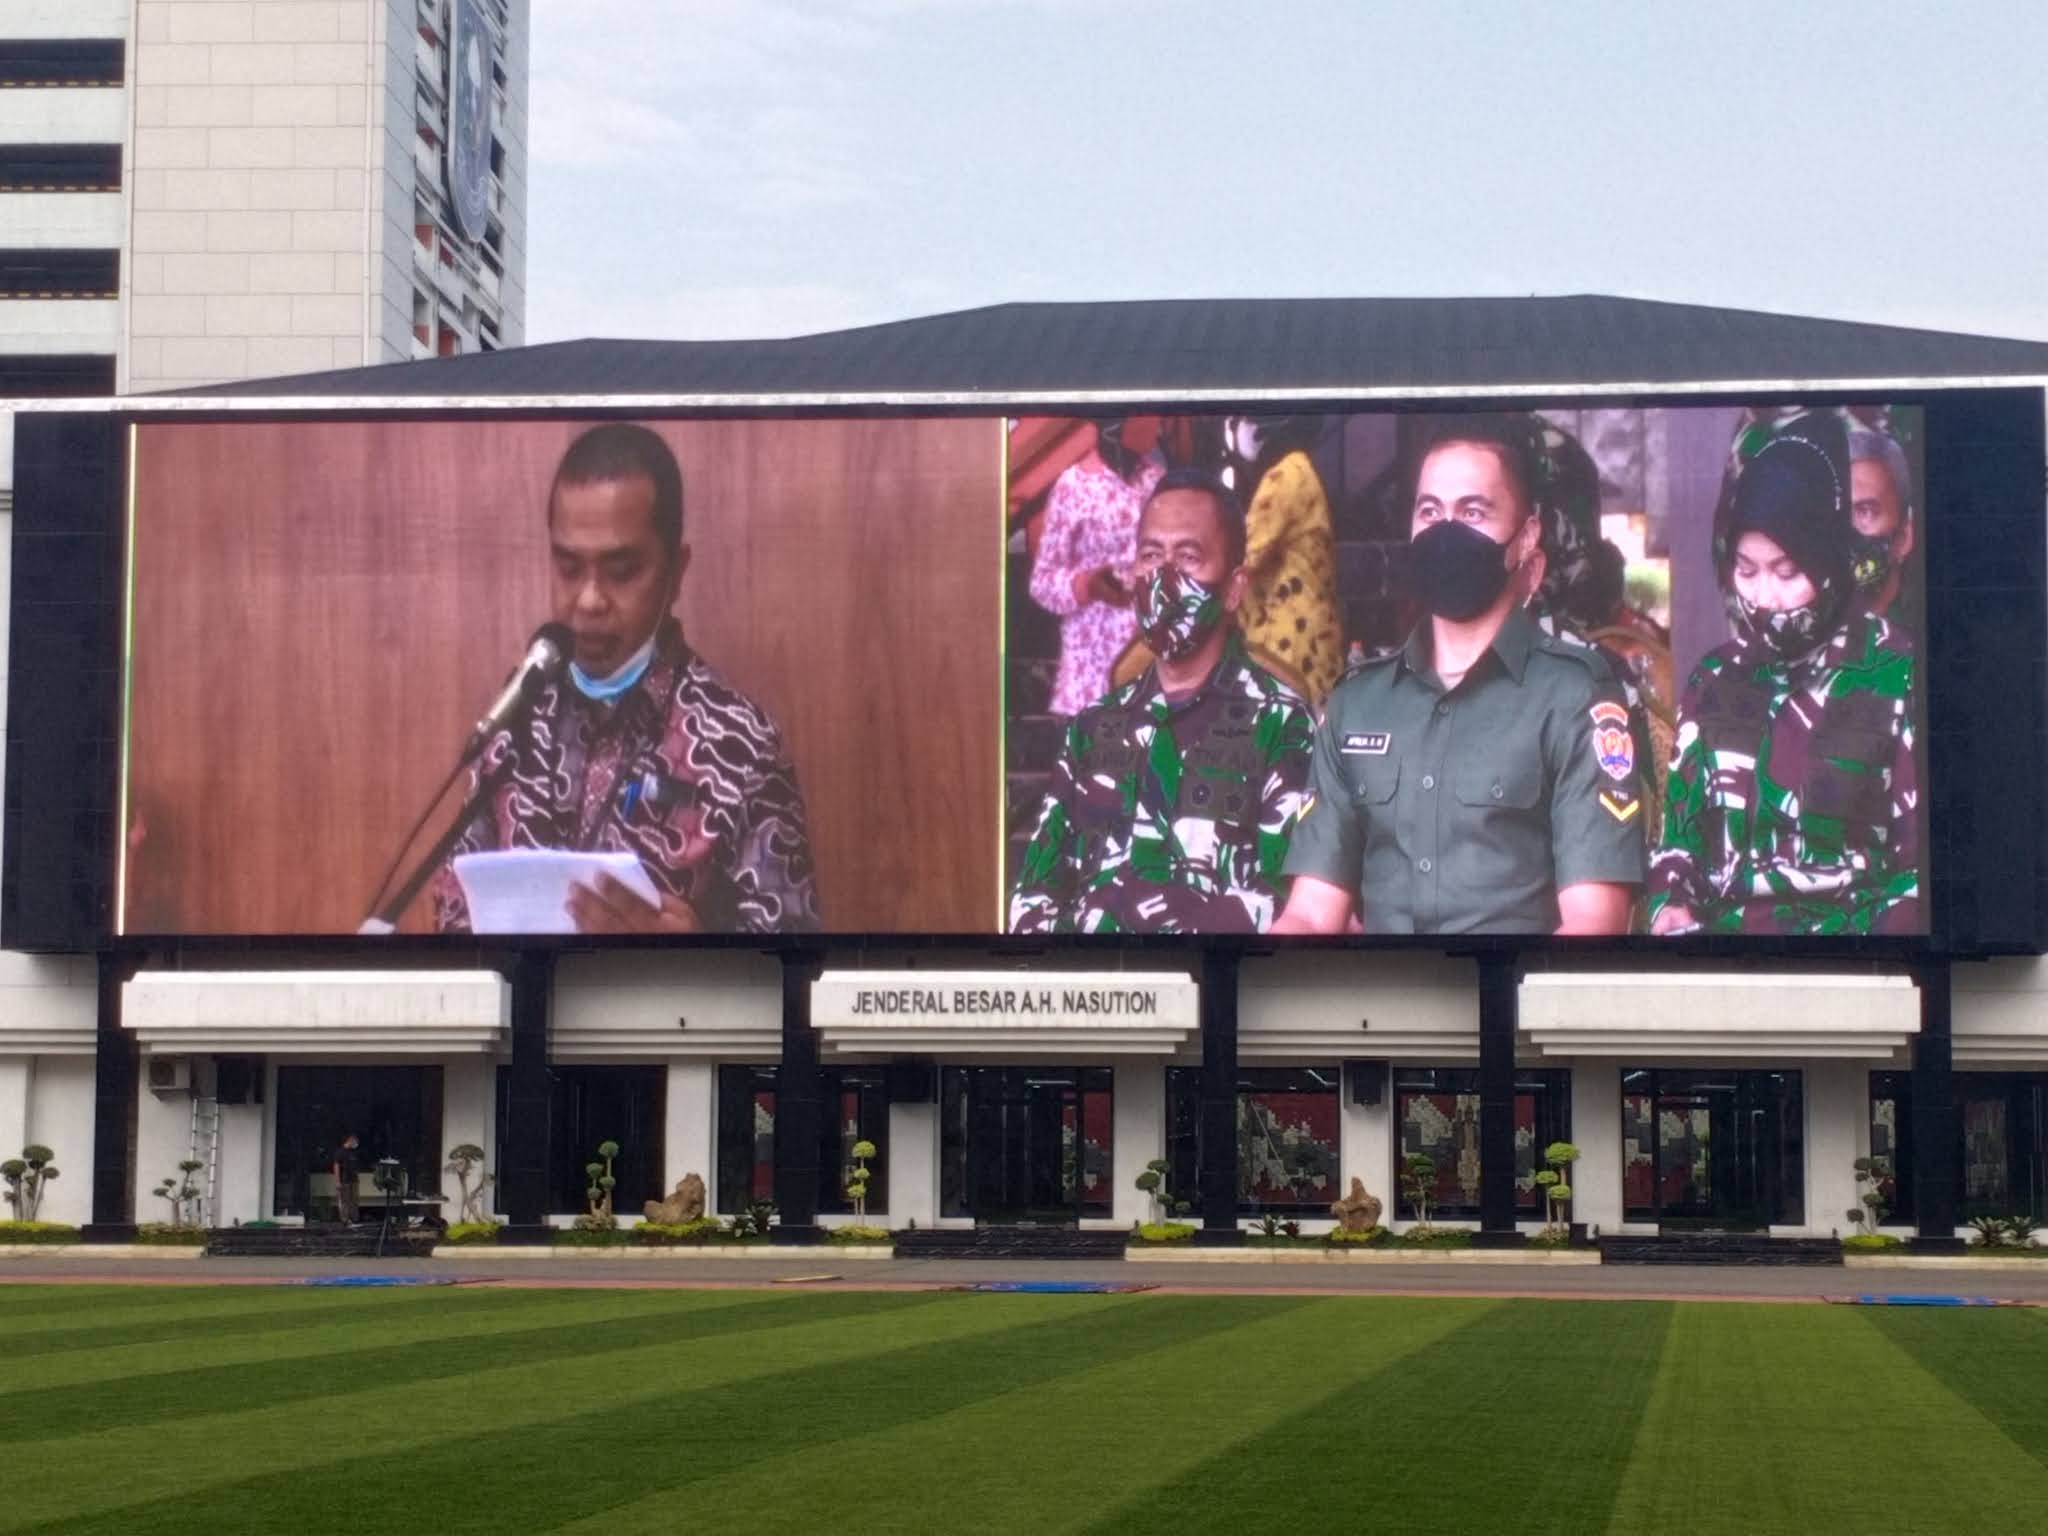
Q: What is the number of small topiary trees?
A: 9